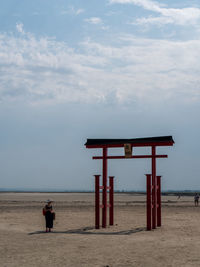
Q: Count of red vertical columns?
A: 6